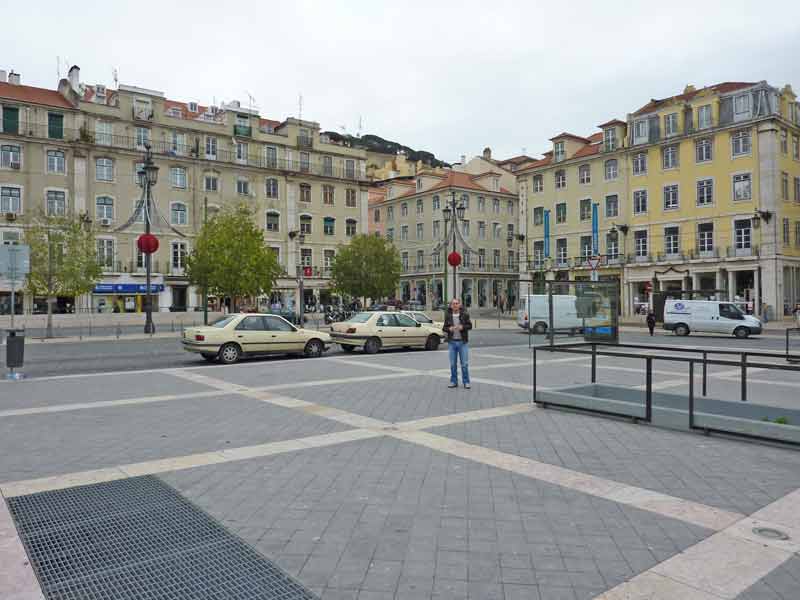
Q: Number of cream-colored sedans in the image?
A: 2